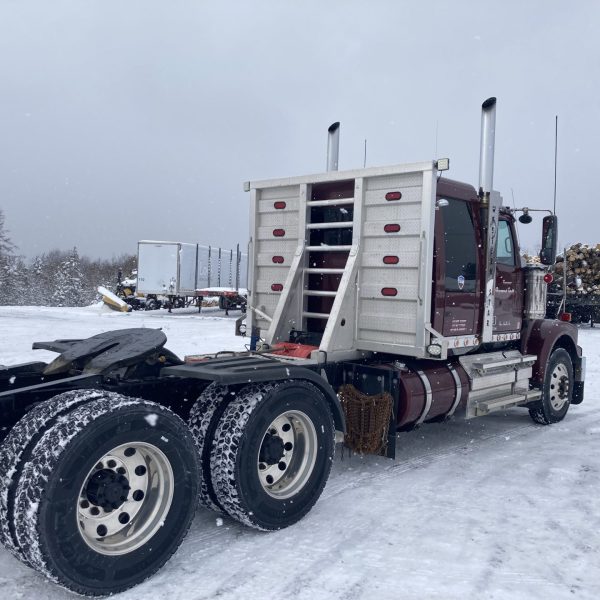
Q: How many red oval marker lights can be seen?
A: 8